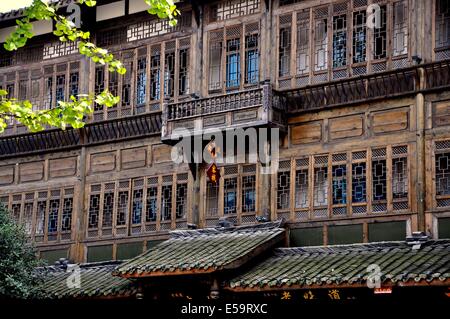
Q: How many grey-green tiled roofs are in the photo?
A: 3